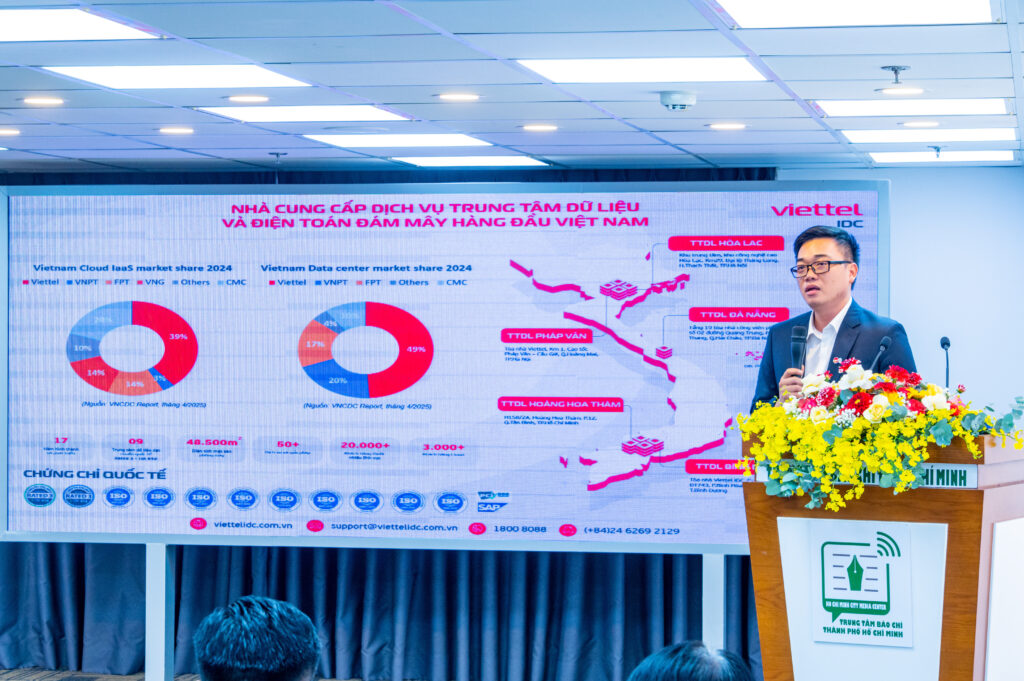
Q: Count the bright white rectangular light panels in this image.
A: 10